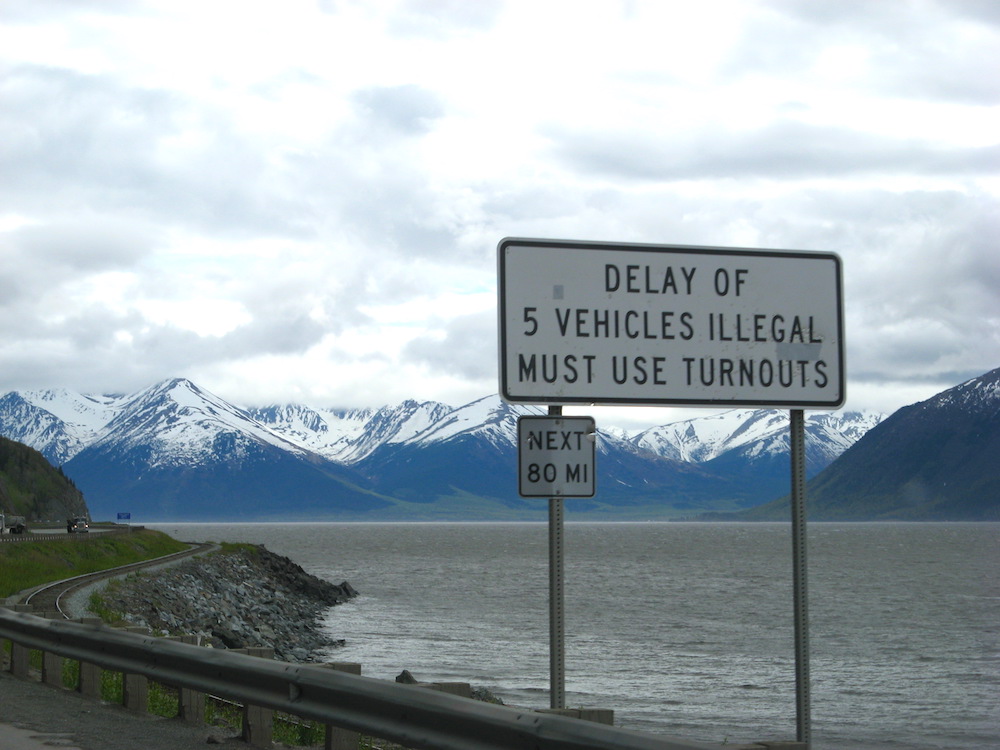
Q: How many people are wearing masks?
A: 0